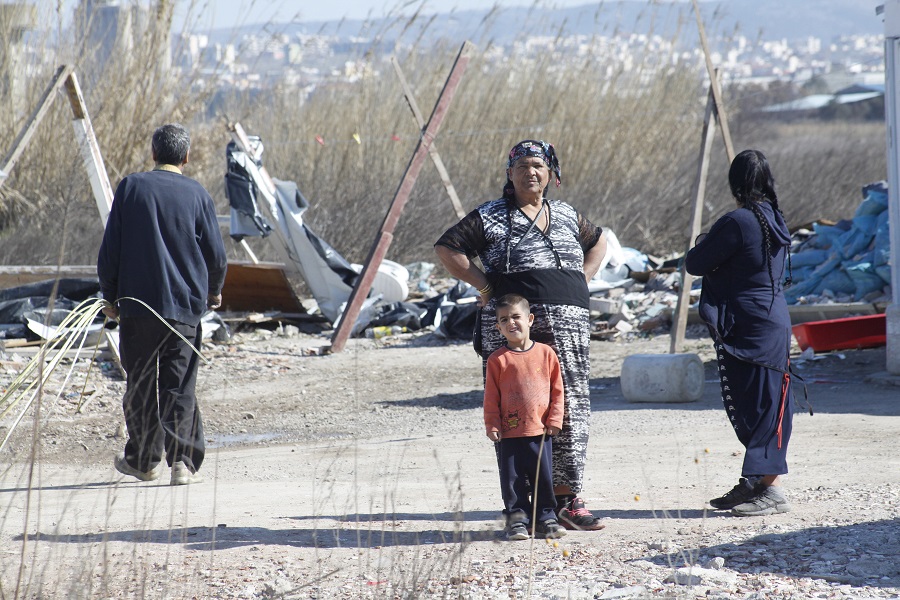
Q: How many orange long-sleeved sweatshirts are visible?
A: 1